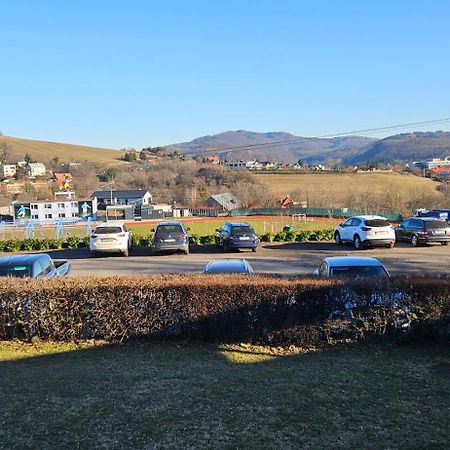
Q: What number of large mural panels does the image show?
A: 2